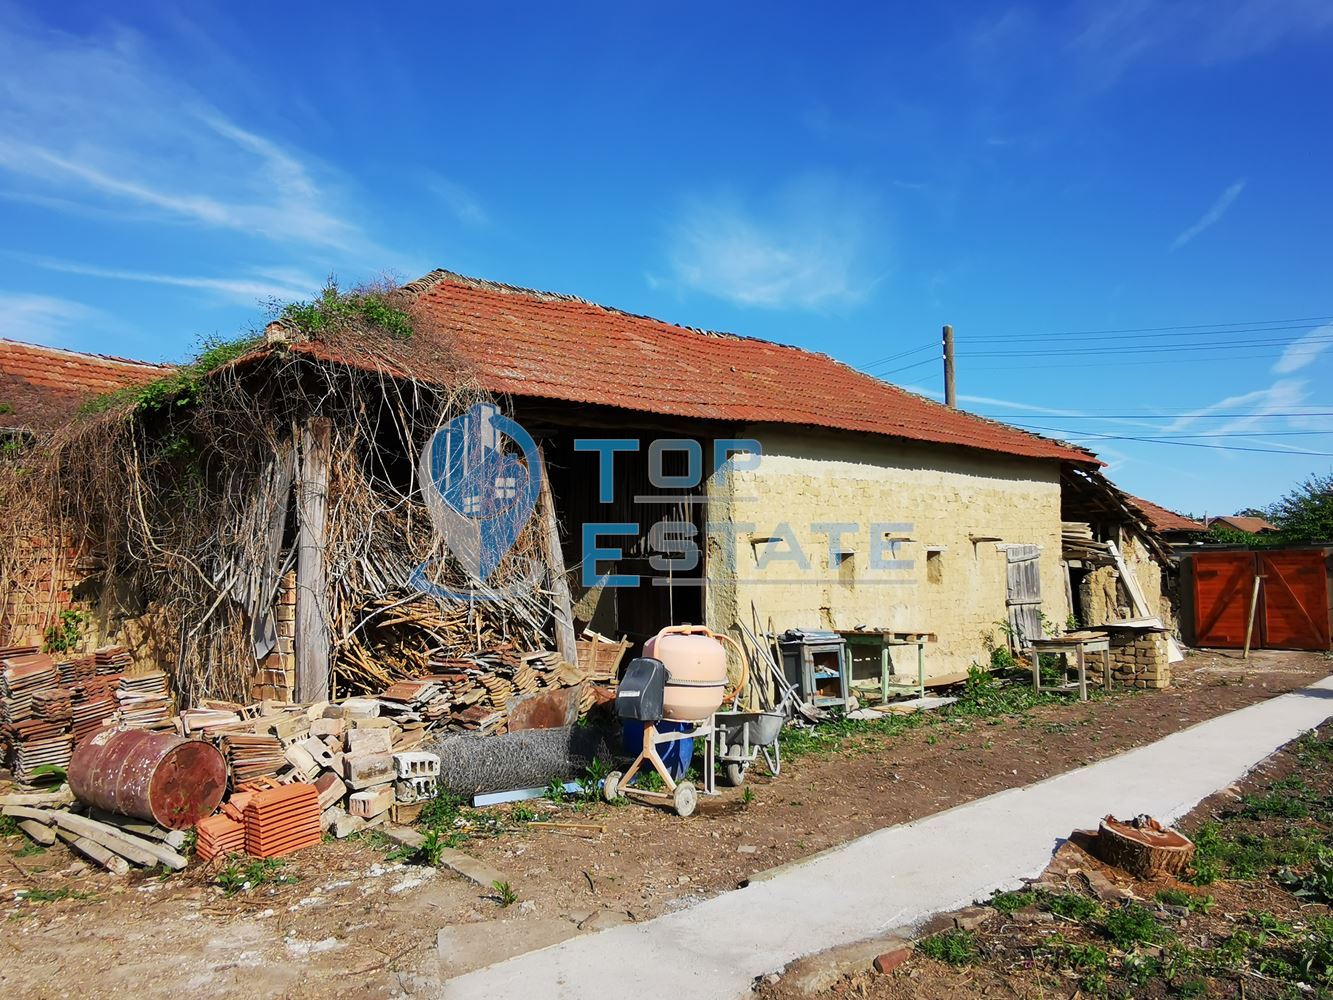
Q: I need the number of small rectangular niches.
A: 2